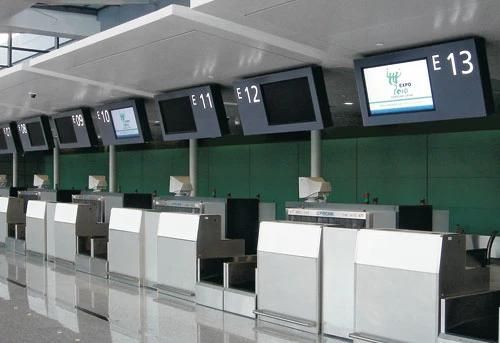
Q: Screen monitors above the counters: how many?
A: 7